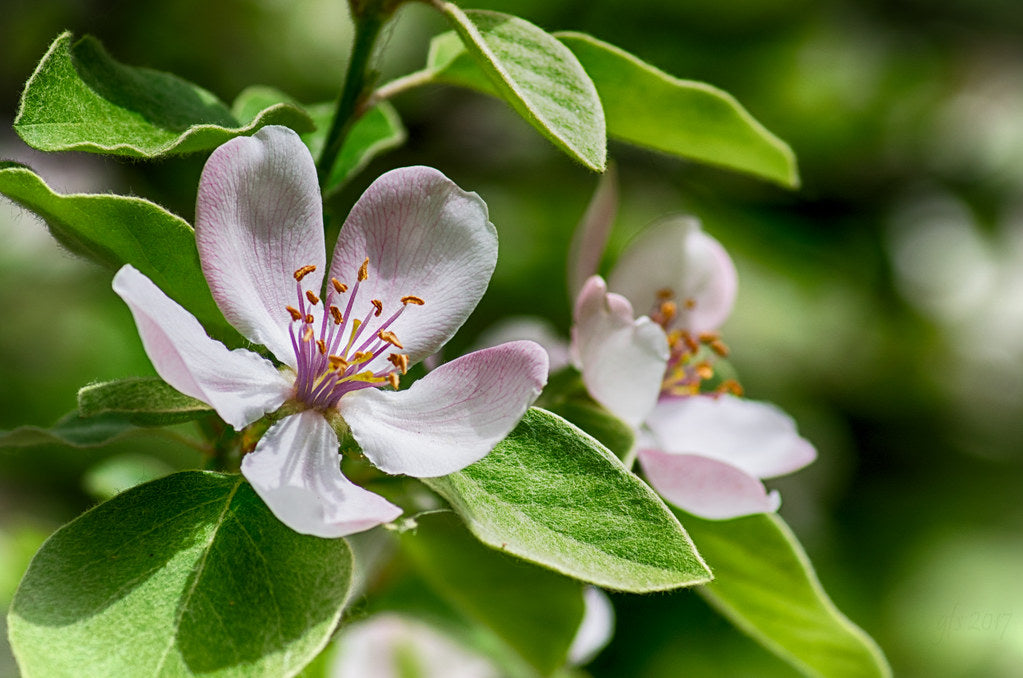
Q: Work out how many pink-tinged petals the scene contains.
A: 10